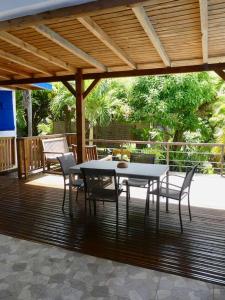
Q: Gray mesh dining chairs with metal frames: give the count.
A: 4